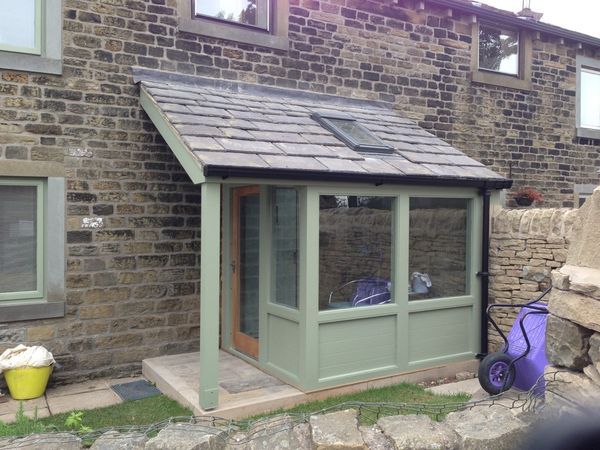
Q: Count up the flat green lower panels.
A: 3